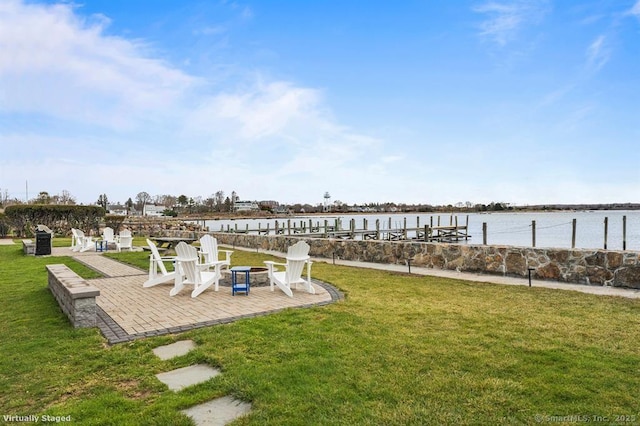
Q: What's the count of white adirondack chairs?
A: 8